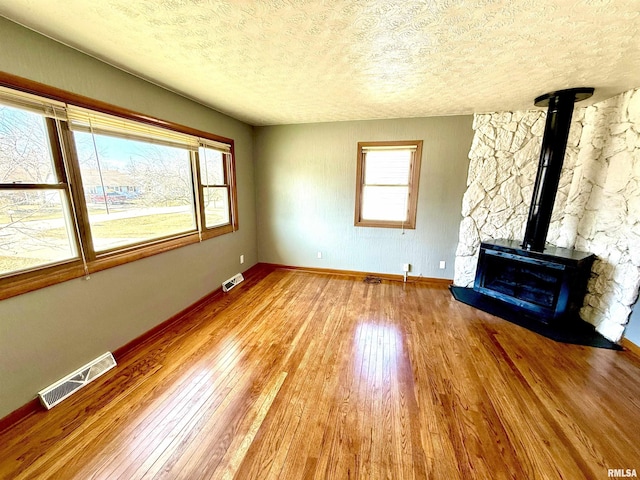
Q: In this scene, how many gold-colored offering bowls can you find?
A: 0